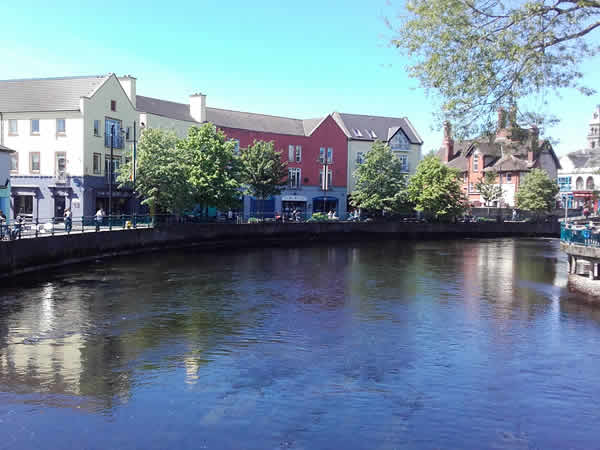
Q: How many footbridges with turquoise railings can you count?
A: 1